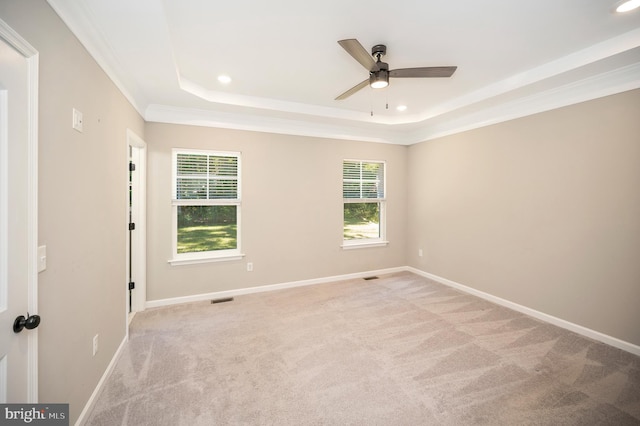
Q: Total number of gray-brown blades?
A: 3